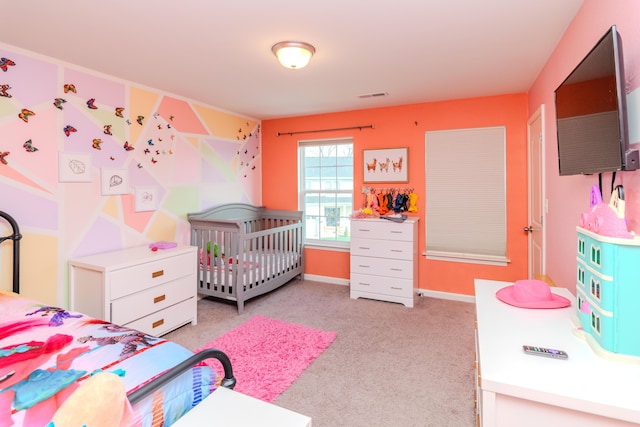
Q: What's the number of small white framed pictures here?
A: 3